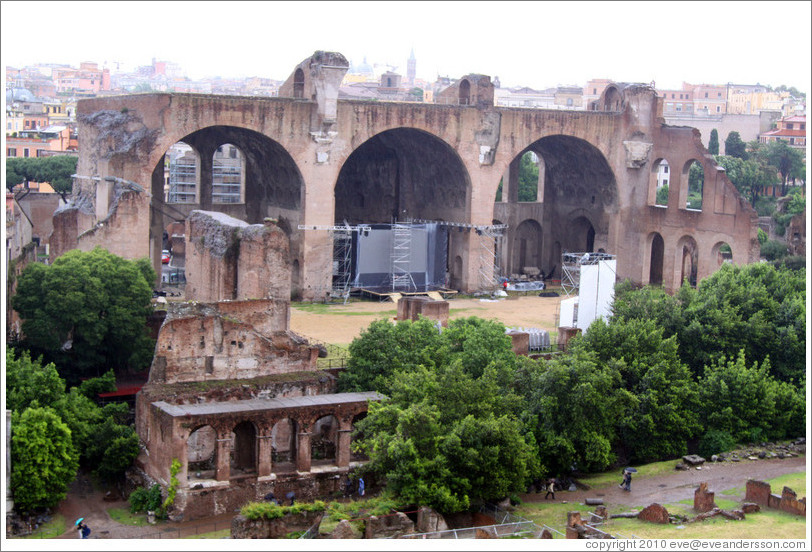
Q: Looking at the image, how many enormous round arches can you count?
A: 3